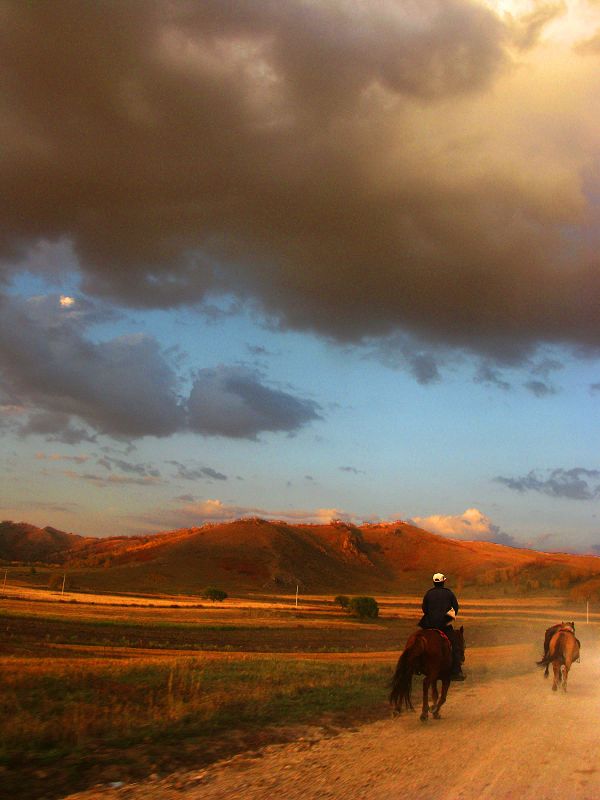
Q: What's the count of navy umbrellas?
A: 0